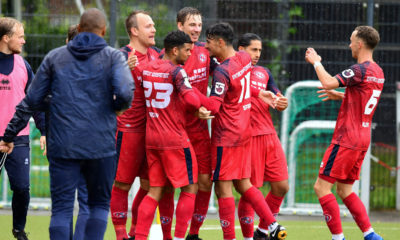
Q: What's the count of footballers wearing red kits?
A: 6